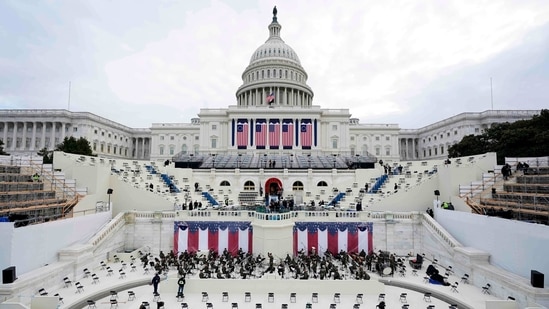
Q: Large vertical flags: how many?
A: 5